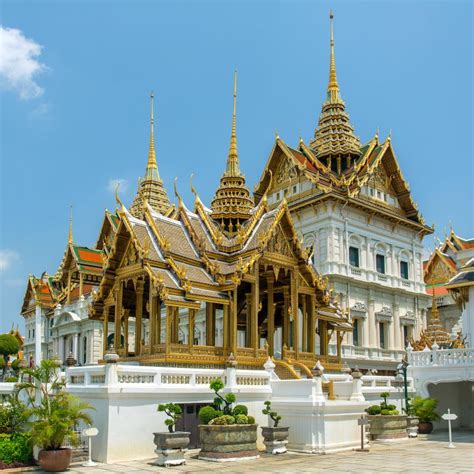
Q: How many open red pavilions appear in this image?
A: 0